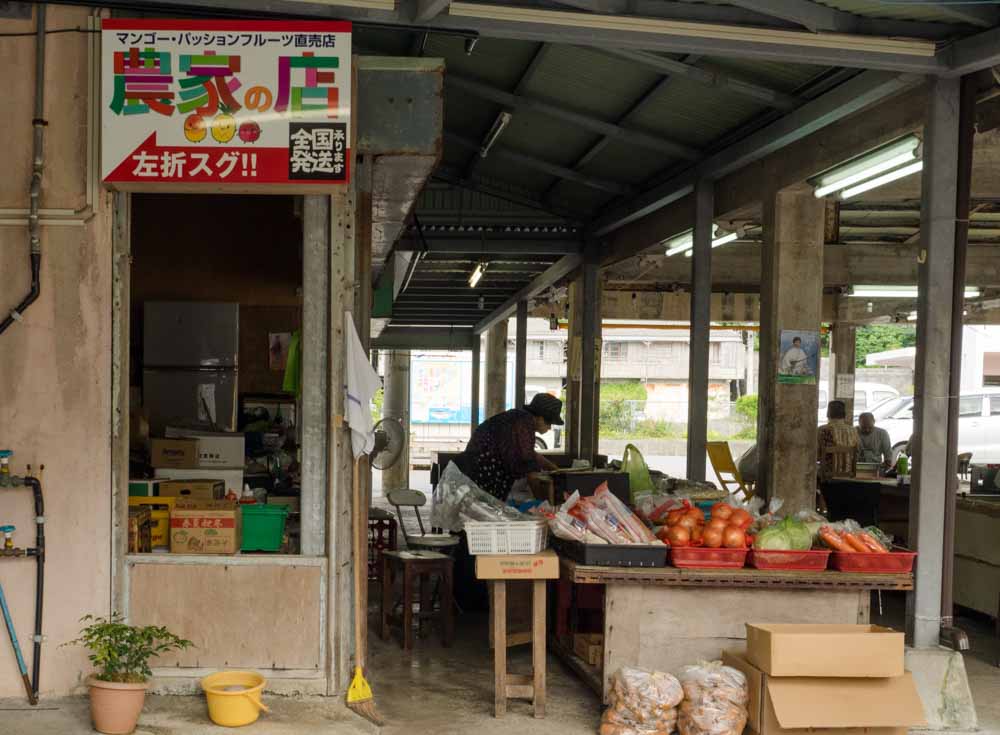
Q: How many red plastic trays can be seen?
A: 3